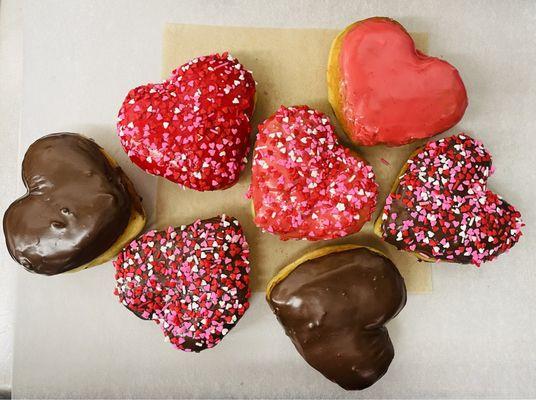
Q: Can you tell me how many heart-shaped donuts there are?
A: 7